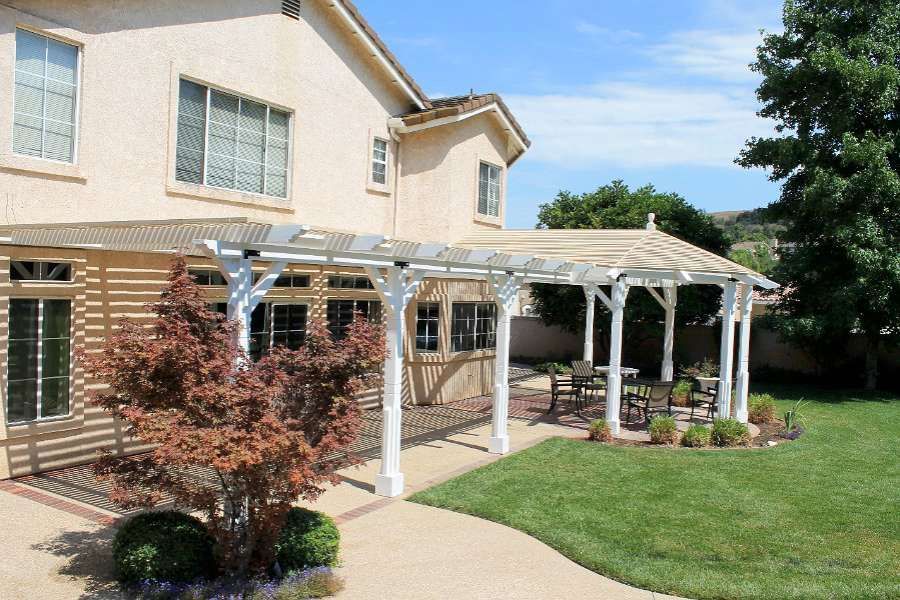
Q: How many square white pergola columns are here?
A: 8